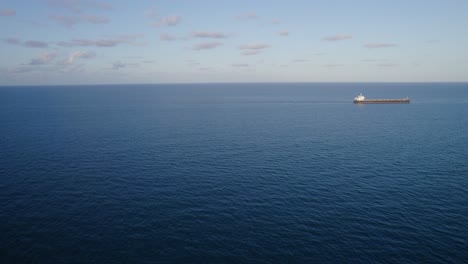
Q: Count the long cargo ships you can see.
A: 1